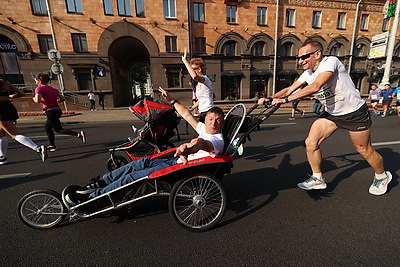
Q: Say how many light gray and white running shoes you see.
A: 2